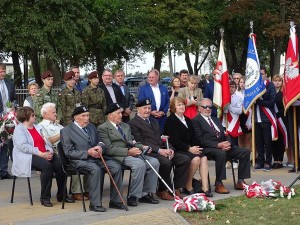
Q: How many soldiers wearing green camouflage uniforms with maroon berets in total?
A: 3